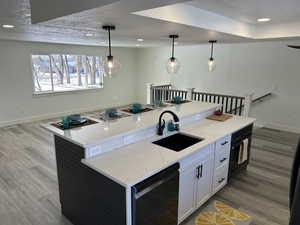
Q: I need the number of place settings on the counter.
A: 5